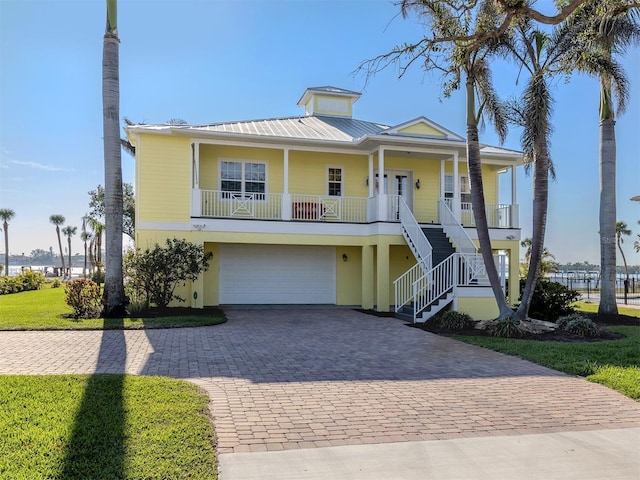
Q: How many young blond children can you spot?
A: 0